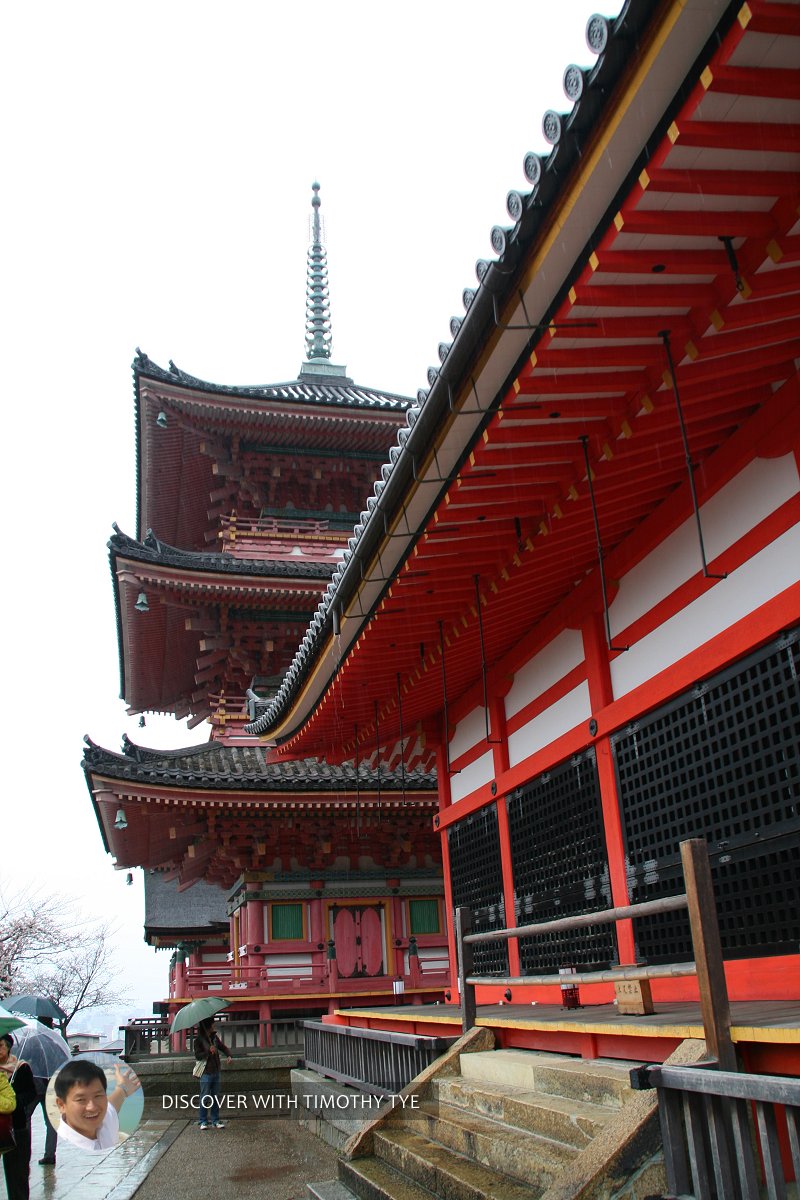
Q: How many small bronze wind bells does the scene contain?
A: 5